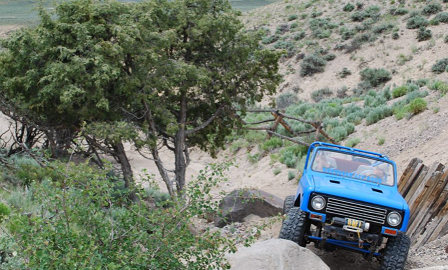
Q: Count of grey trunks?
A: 3